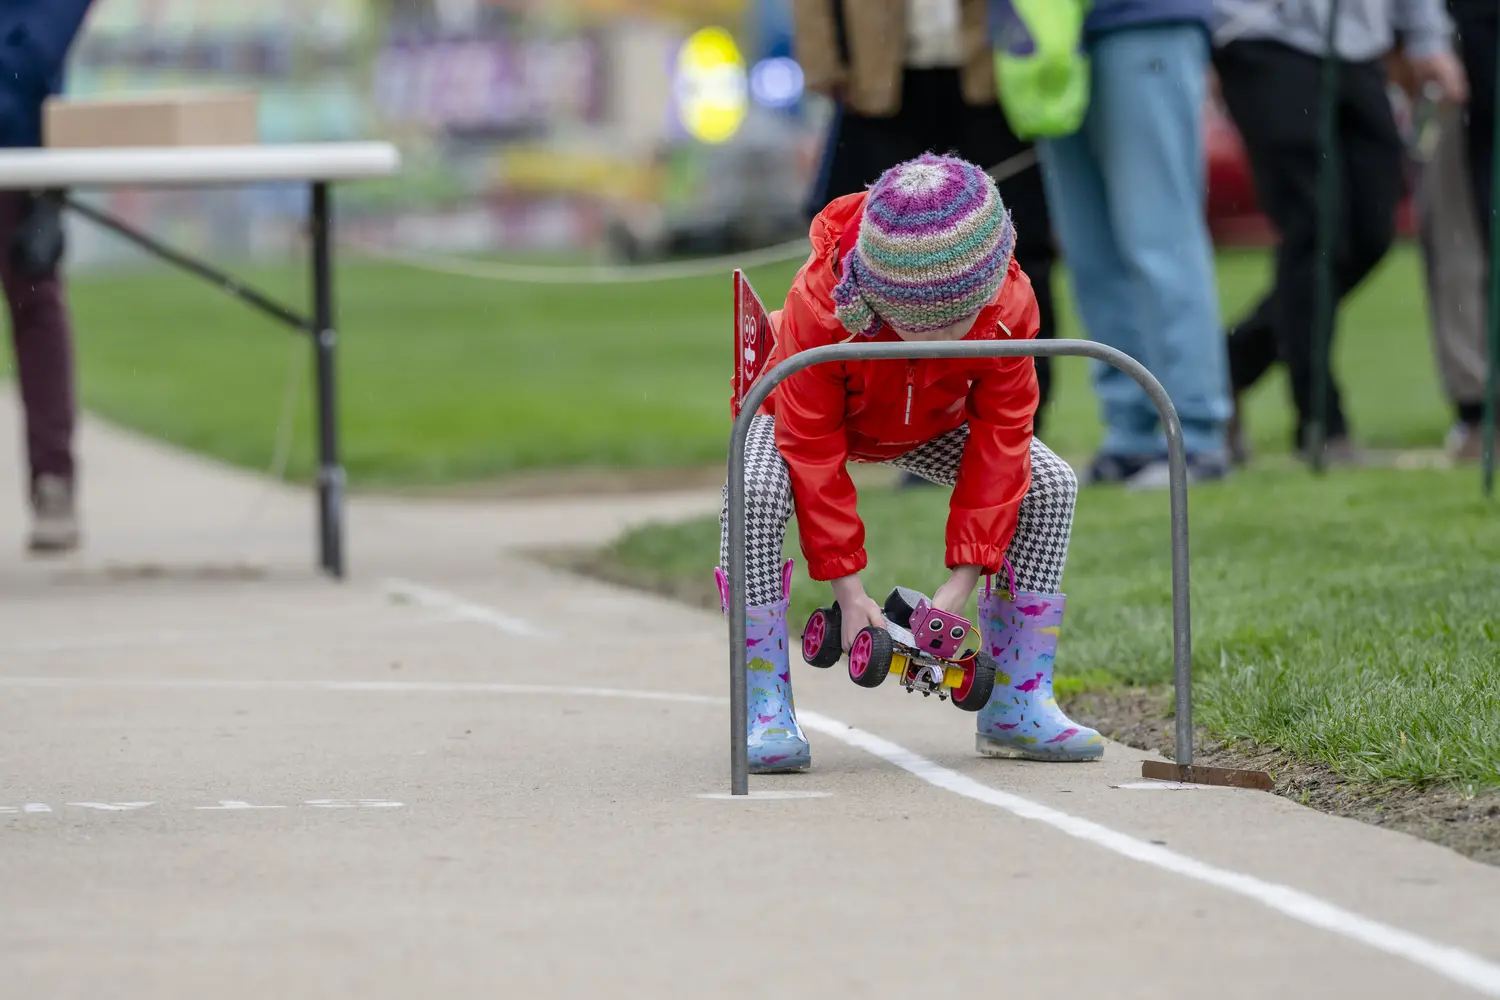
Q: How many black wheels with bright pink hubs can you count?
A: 3